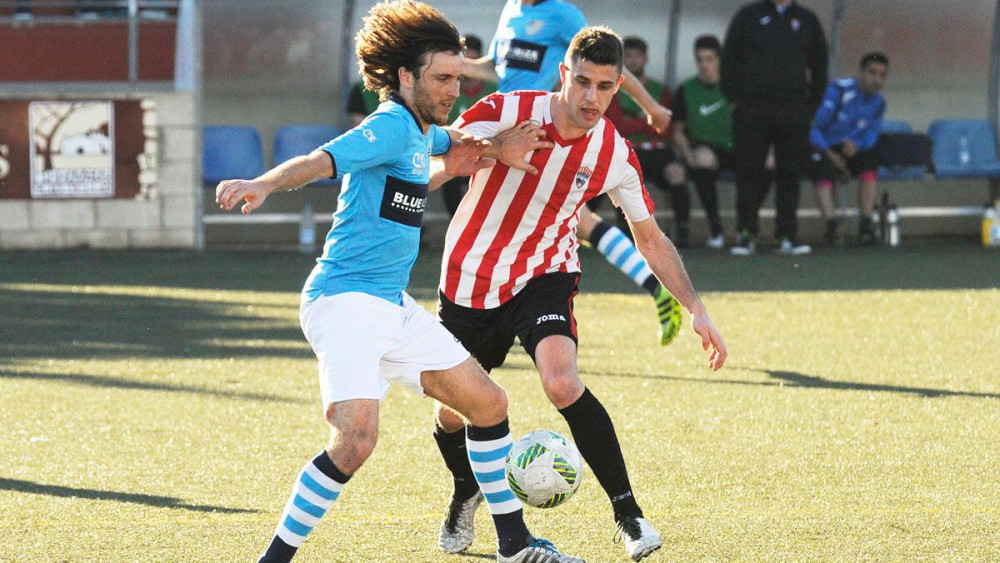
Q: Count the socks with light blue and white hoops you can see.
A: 3